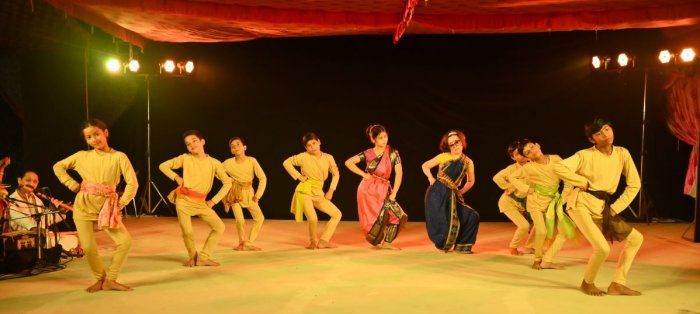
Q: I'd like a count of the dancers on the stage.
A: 9